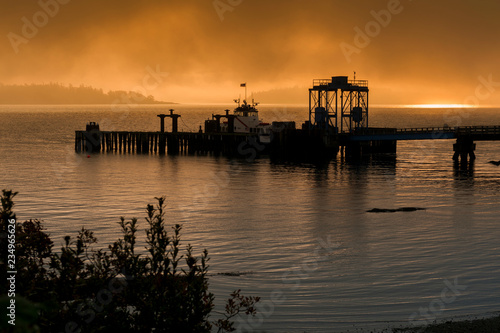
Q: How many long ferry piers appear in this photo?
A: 1